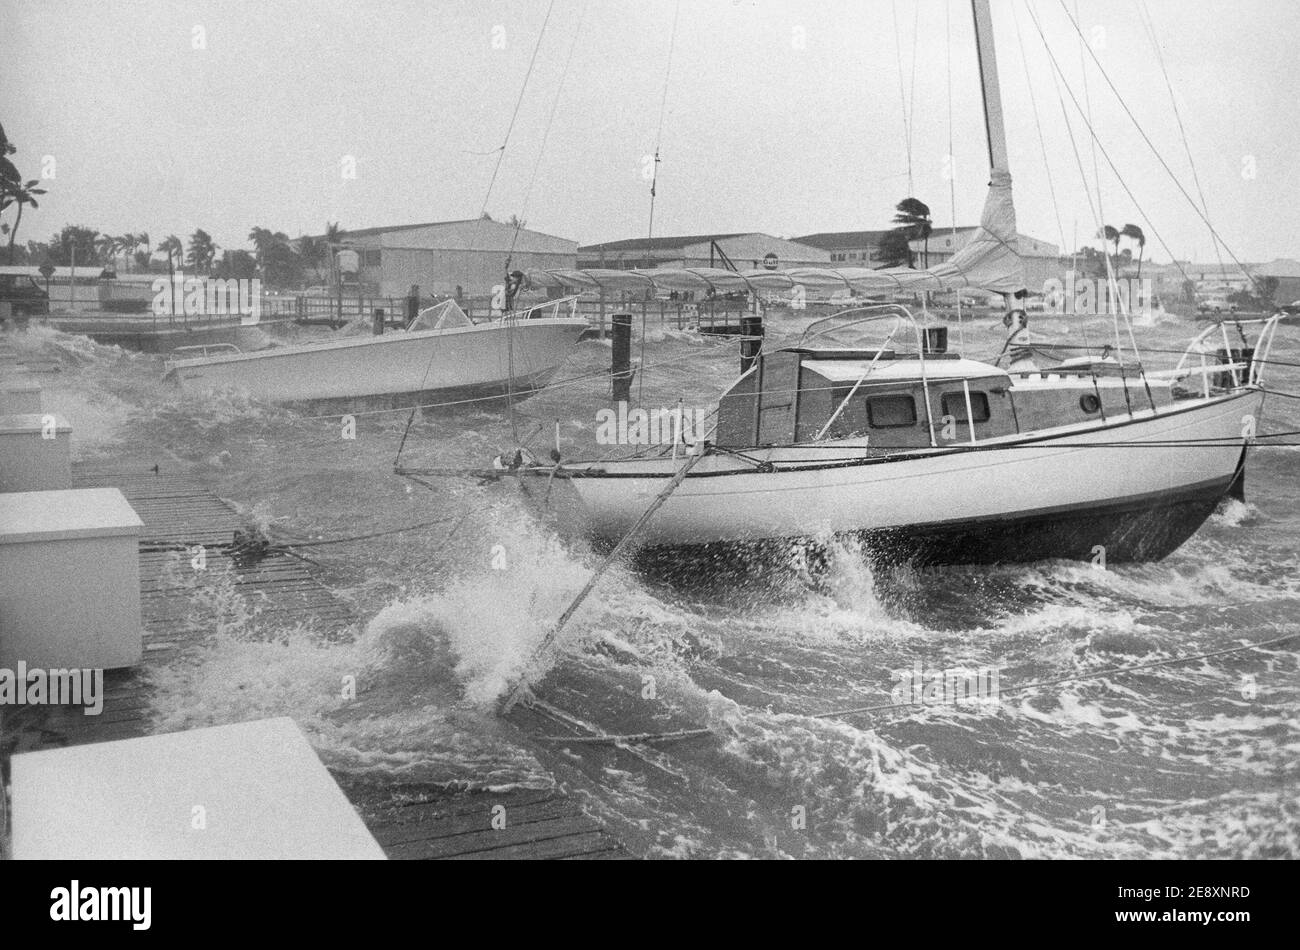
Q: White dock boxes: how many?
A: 4